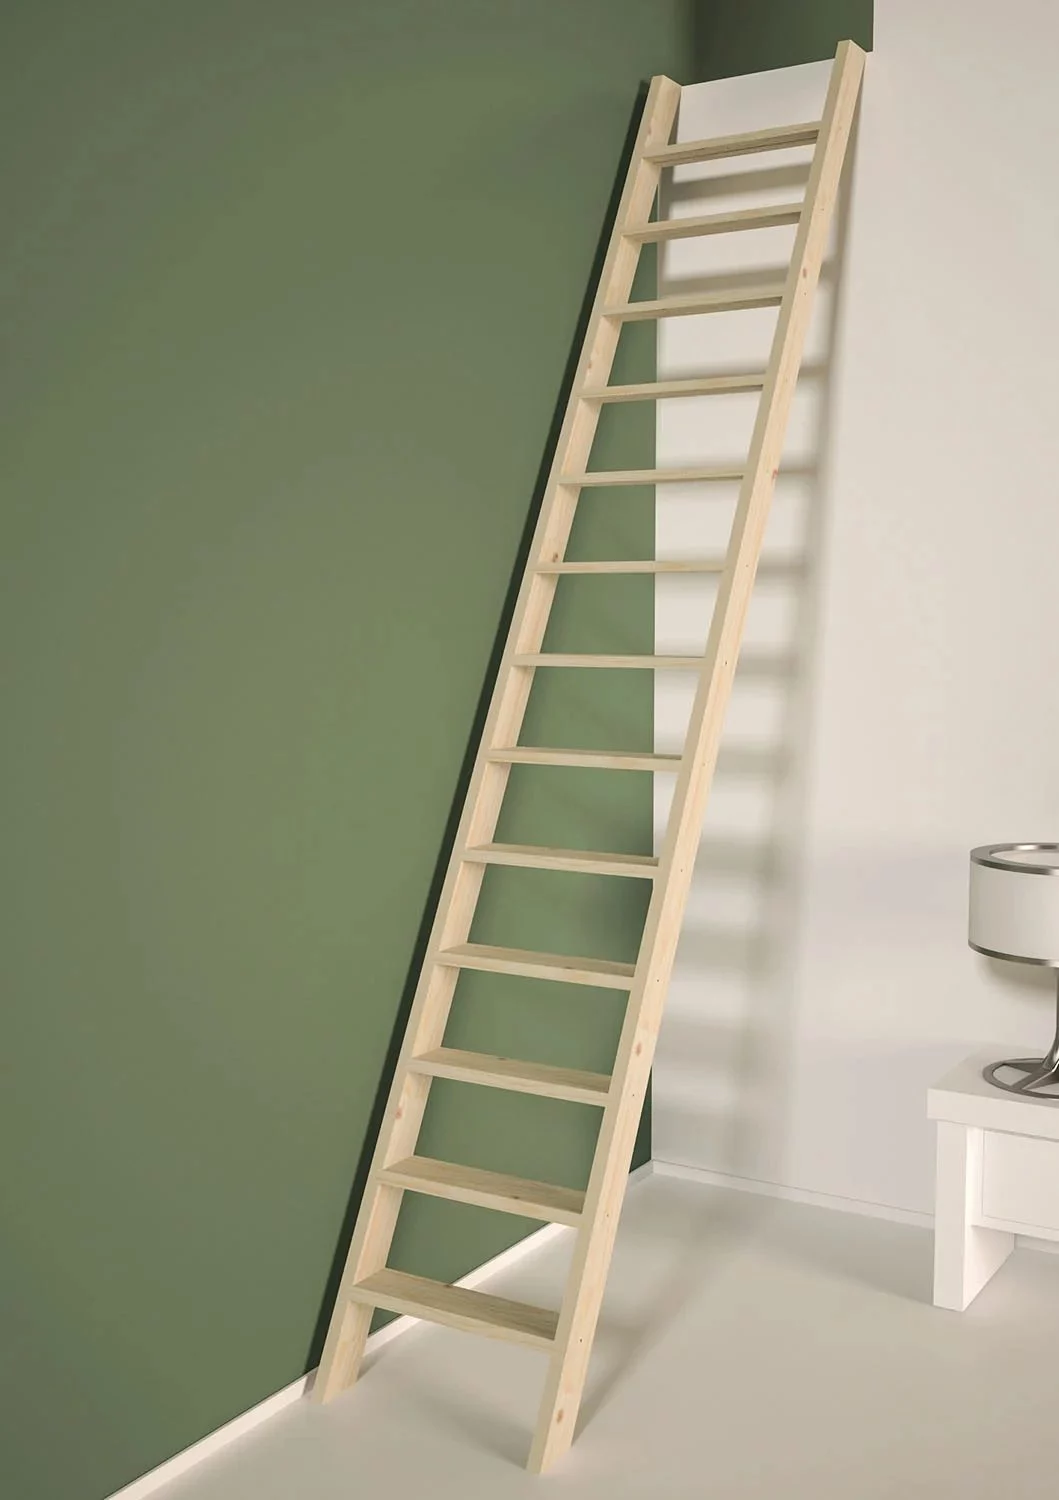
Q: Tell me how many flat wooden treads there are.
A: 13